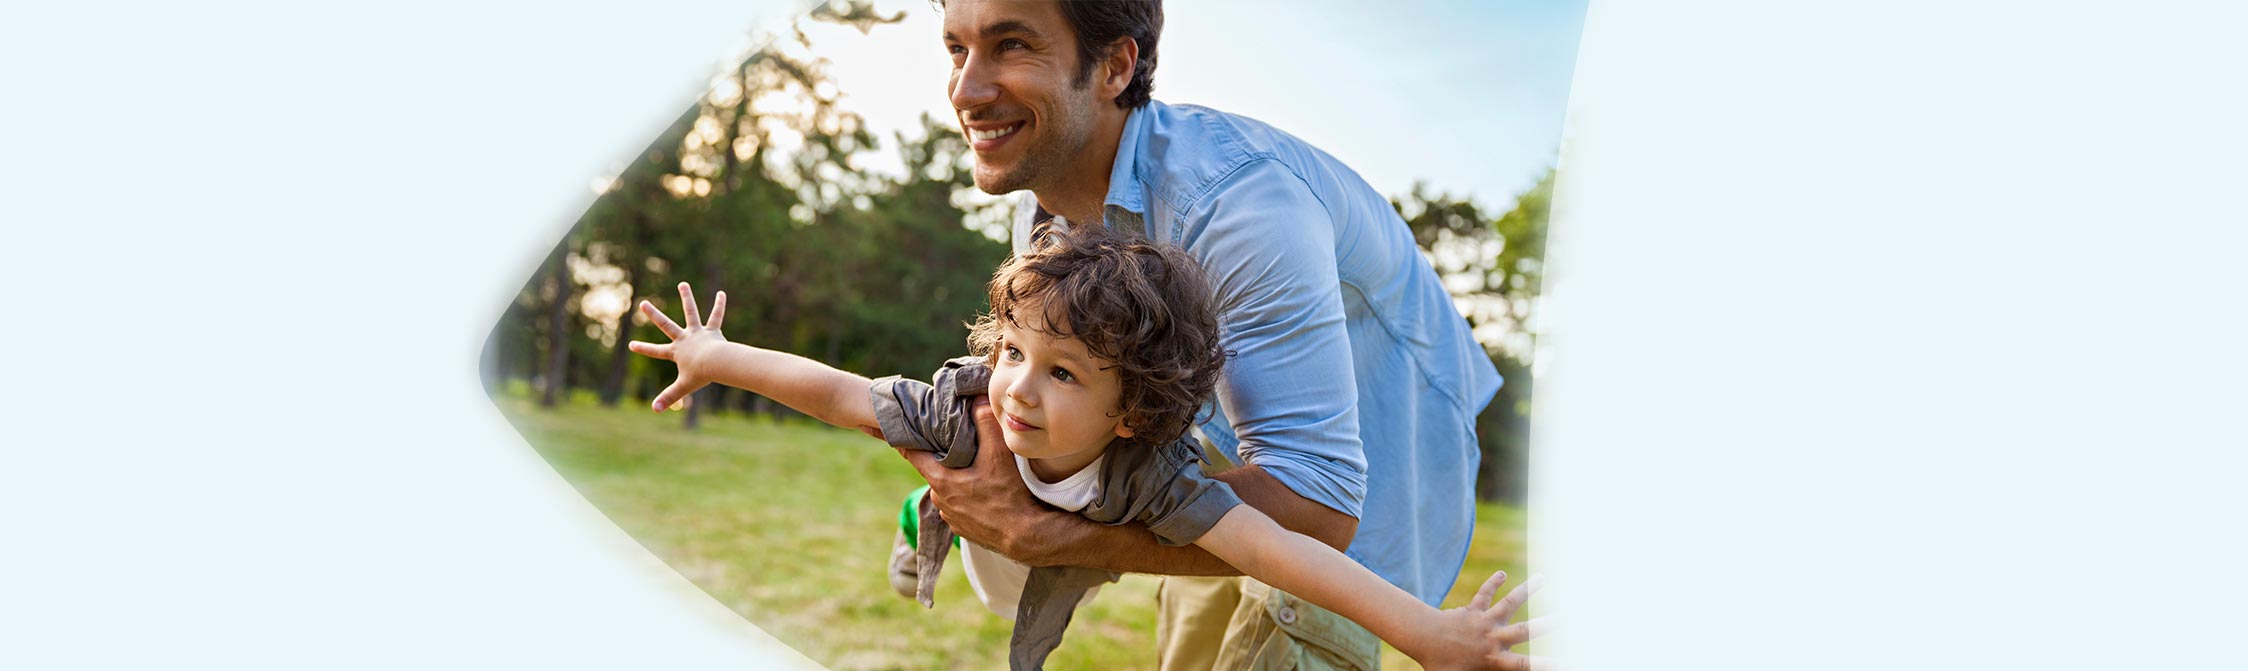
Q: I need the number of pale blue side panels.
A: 2